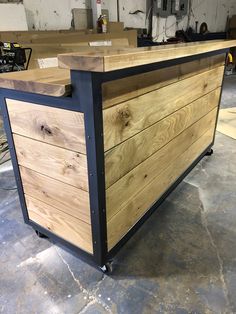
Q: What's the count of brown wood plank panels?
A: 9